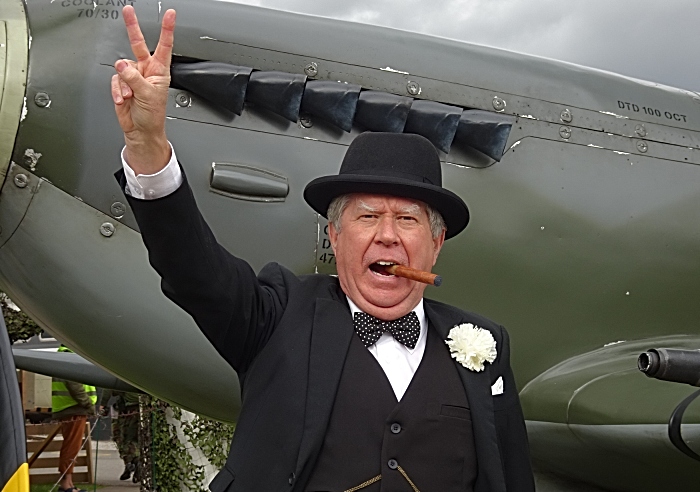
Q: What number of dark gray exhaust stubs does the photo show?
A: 6